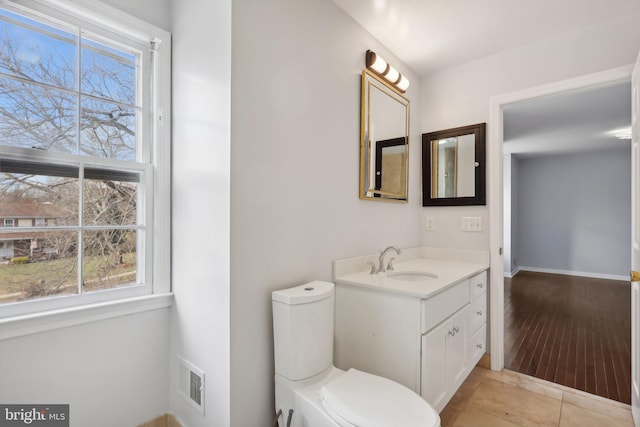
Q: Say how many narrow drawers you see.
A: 3